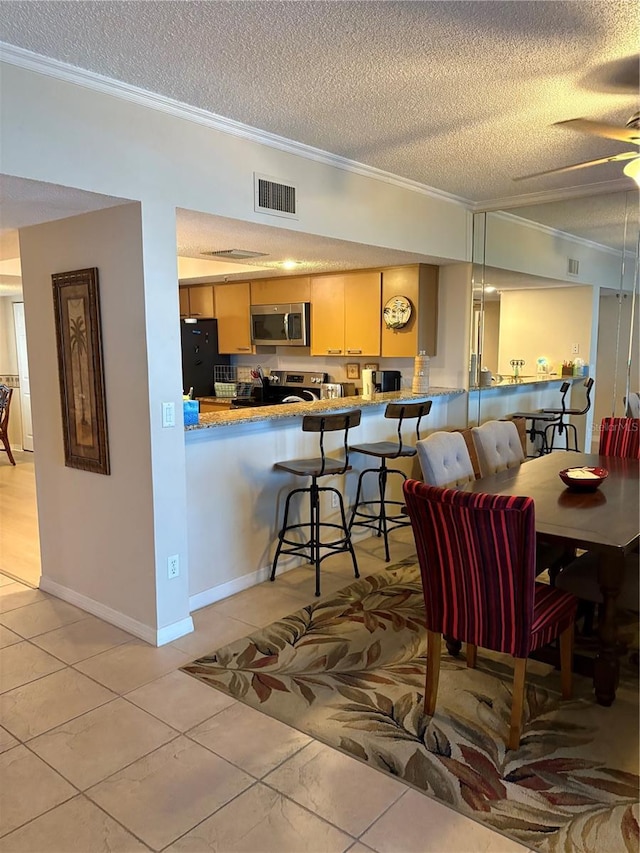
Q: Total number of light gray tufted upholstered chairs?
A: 2